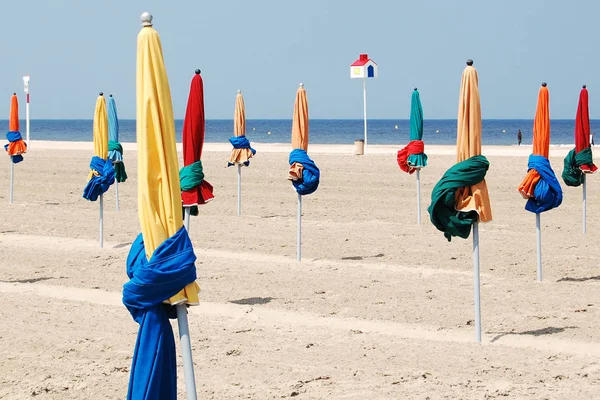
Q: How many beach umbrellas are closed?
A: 11